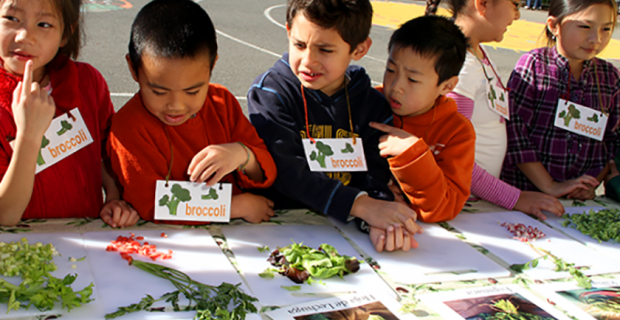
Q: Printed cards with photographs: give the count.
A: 3